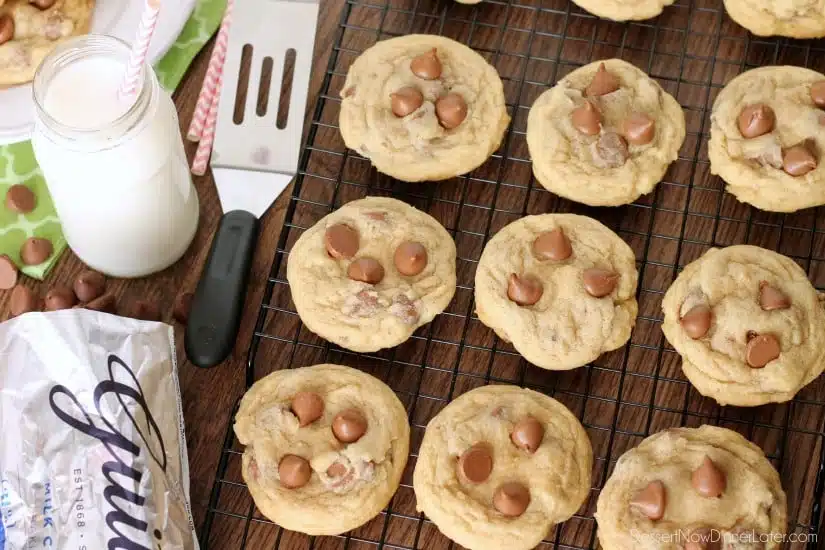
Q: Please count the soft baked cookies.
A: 13